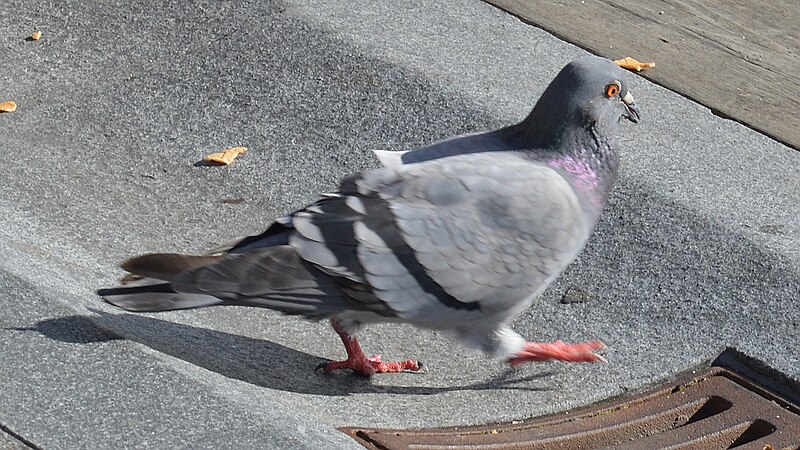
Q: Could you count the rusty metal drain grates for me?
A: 1